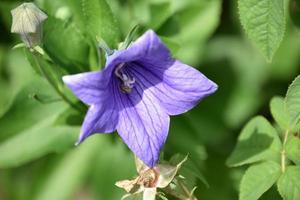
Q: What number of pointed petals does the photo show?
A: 5